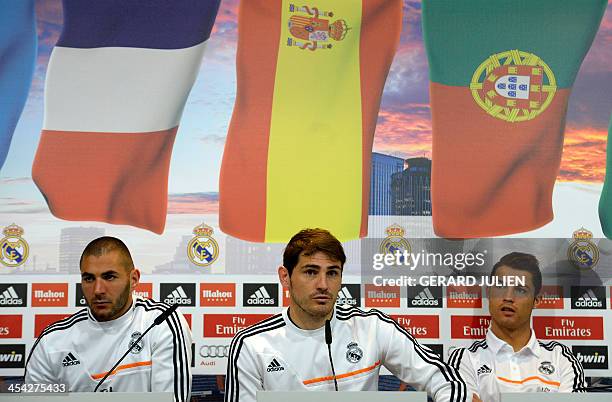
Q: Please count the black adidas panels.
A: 7